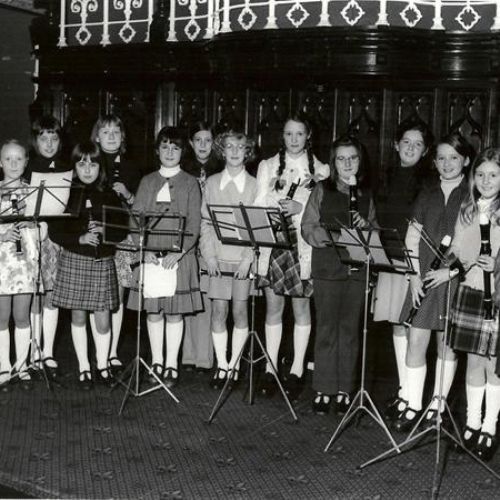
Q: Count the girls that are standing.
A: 12